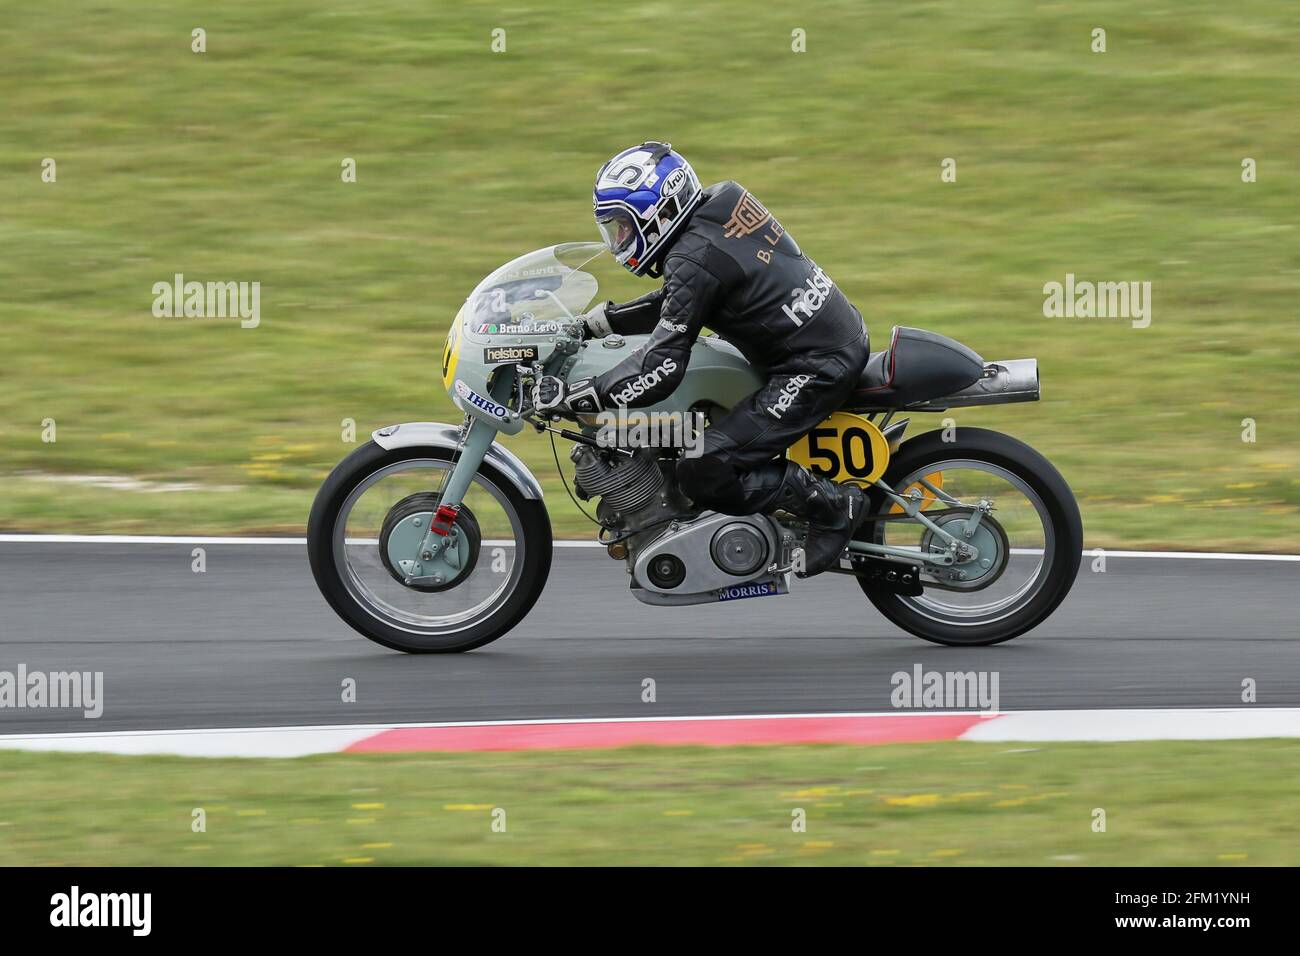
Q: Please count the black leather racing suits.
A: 1